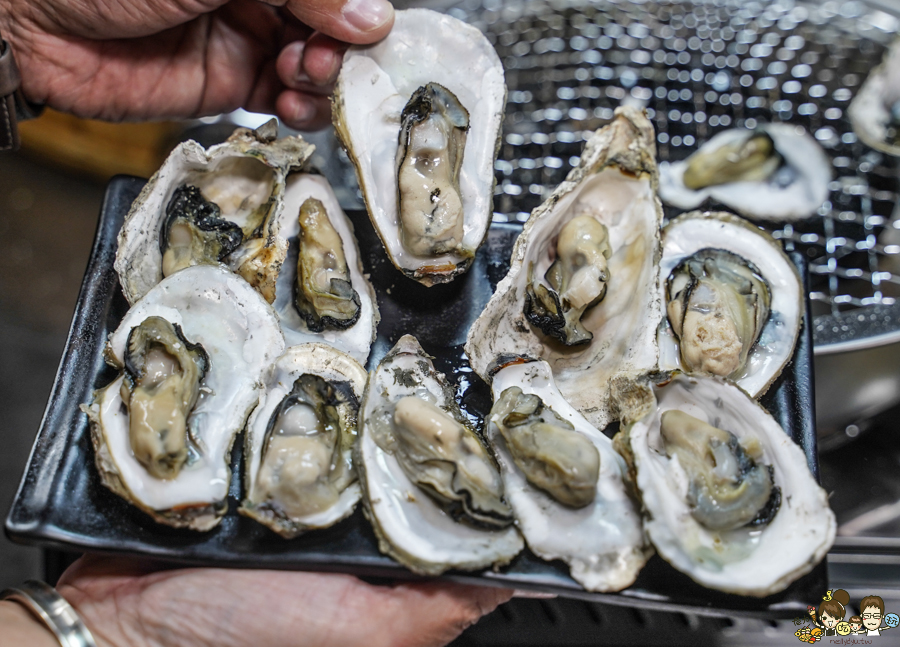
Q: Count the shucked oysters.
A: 12